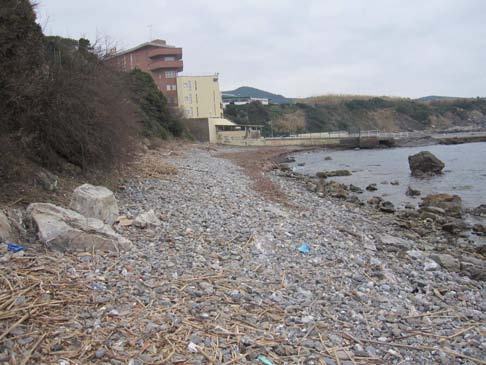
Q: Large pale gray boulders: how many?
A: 2